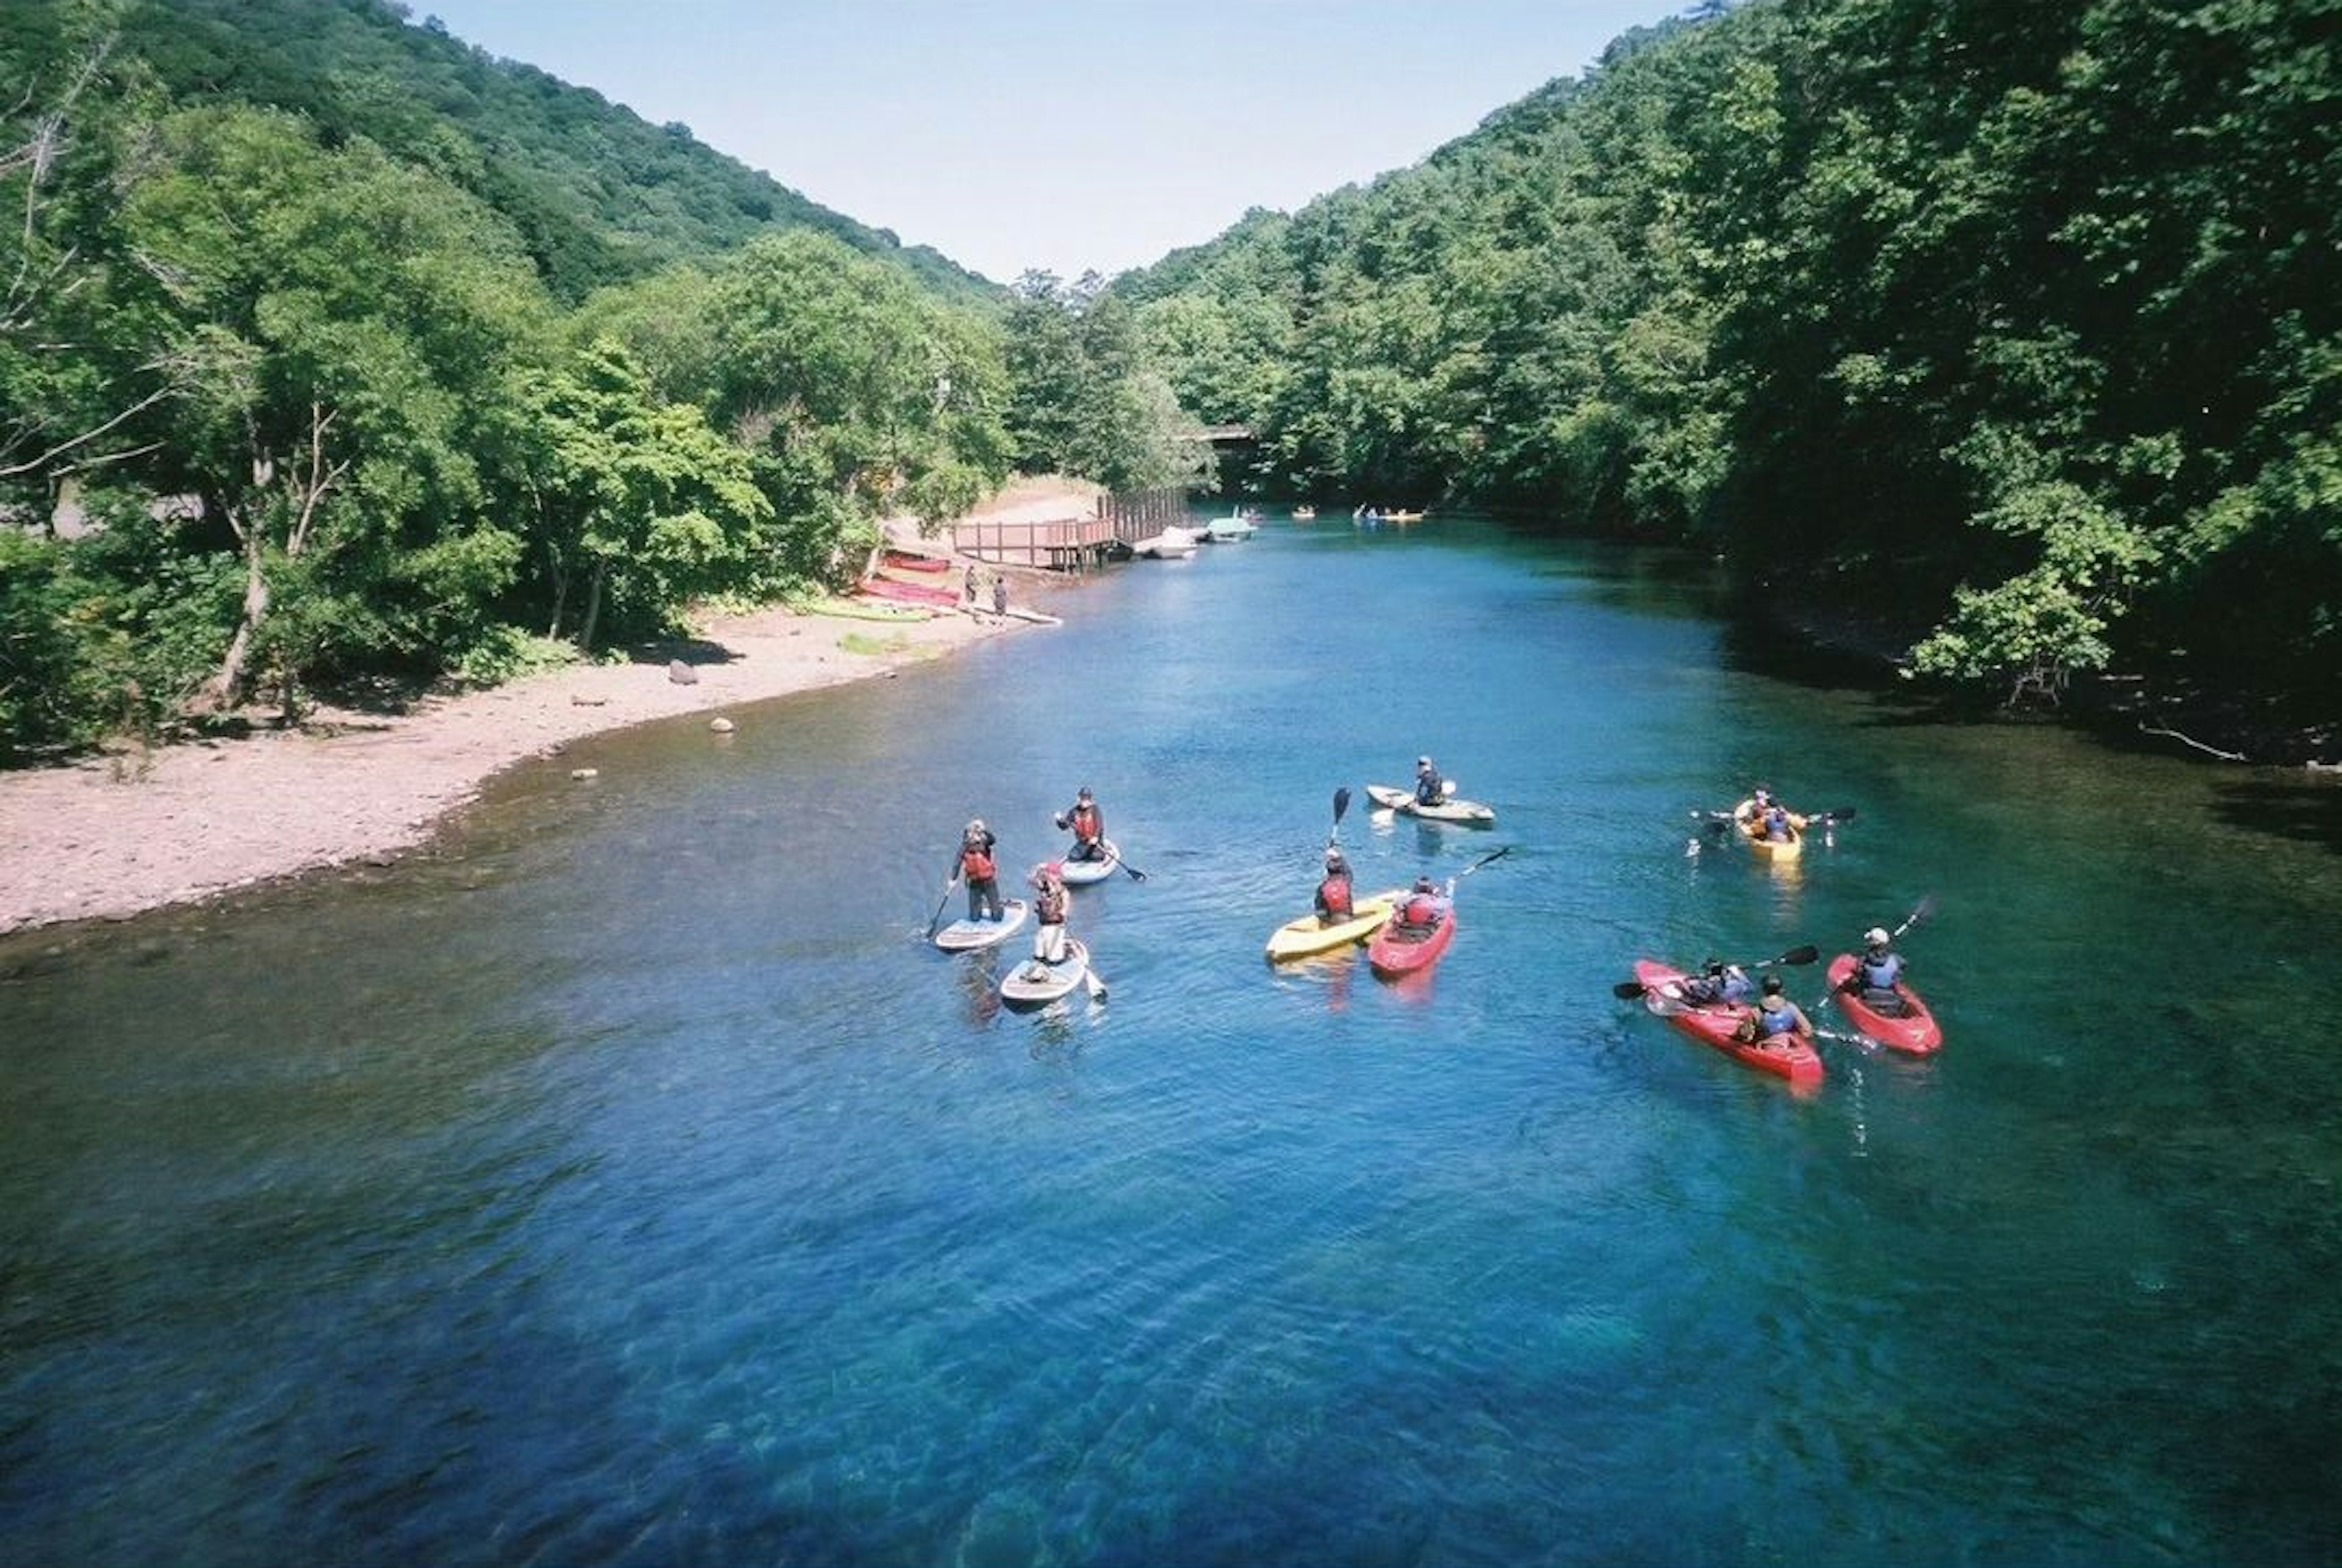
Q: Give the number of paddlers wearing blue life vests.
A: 4